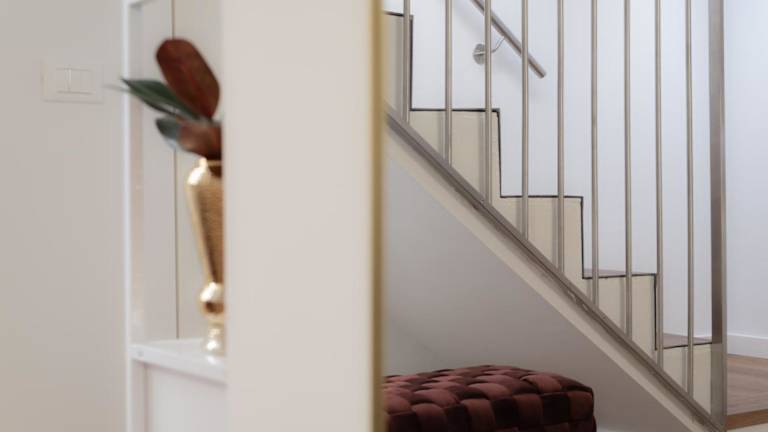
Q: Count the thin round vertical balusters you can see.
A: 9